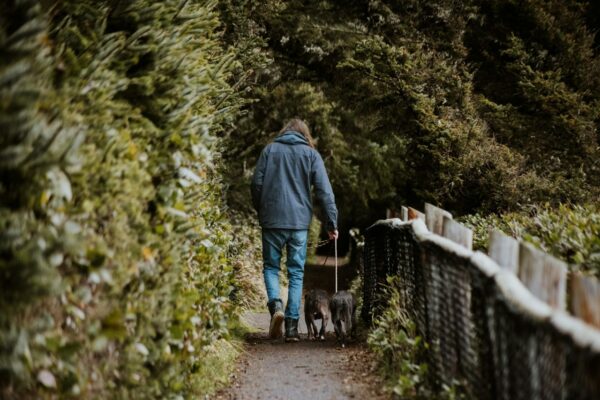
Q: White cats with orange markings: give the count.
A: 0